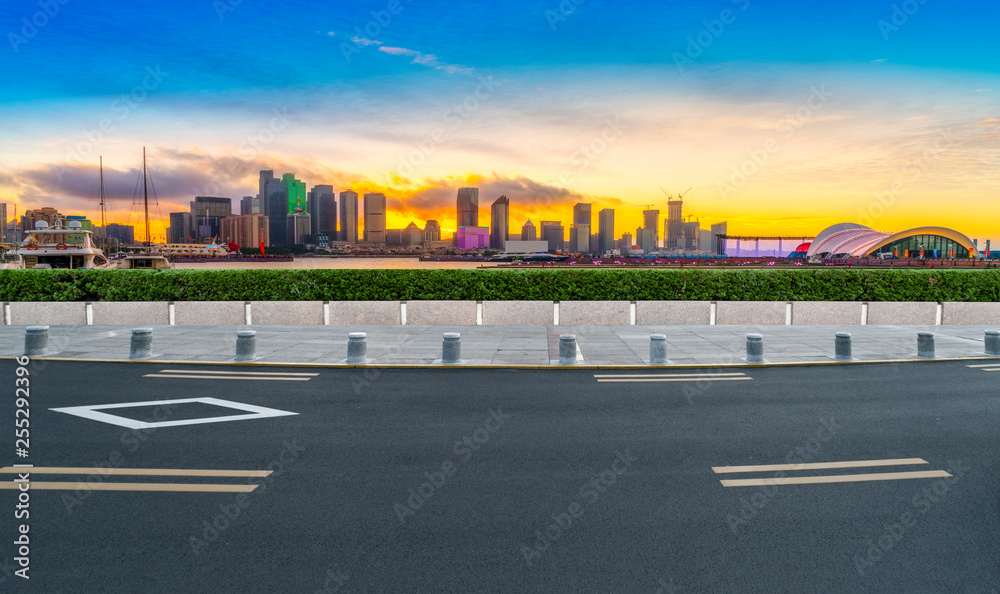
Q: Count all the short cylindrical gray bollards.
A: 11